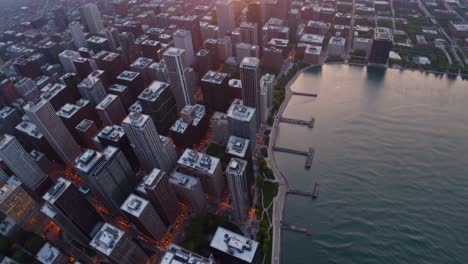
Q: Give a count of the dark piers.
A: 5